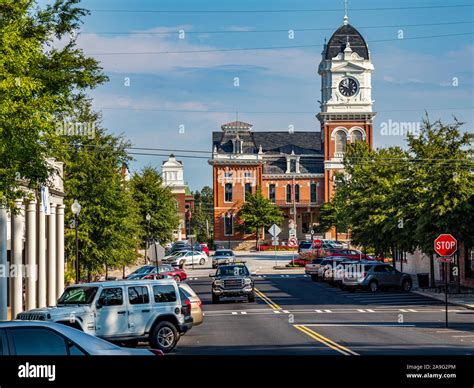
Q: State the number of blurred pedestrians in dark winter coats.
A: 0